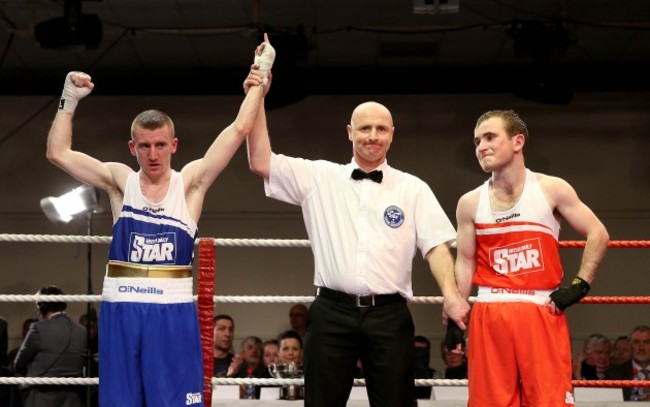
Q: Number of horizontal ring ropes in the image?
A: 3